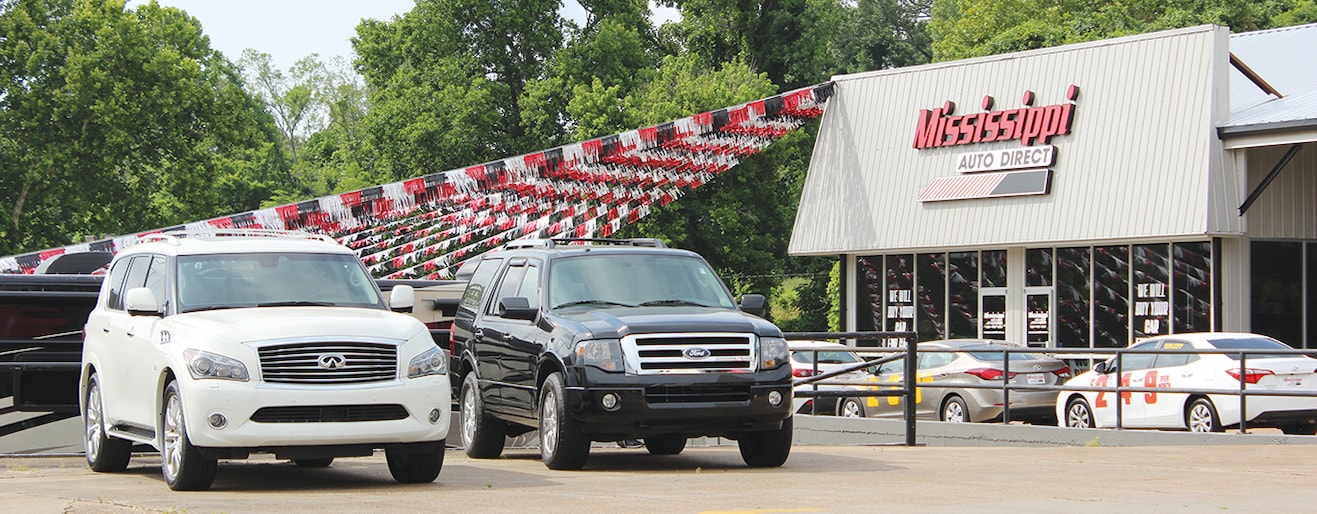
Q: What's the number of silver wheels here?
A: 8